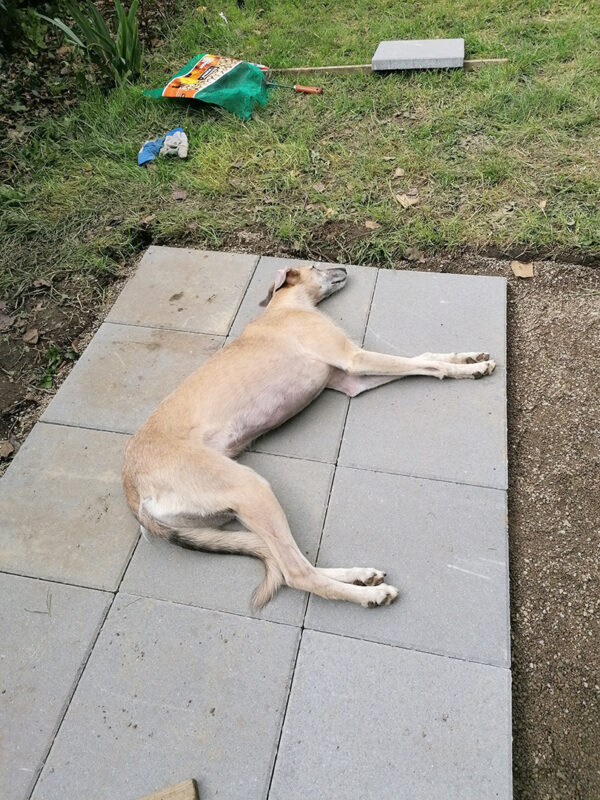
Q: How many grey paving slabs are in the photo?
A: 13